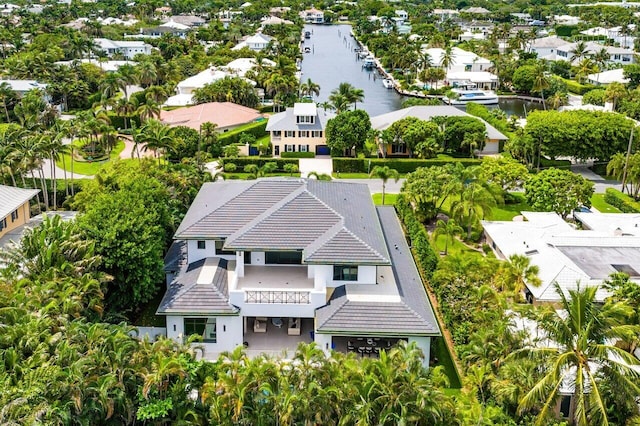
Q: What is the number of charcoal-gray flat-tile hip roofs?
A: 1